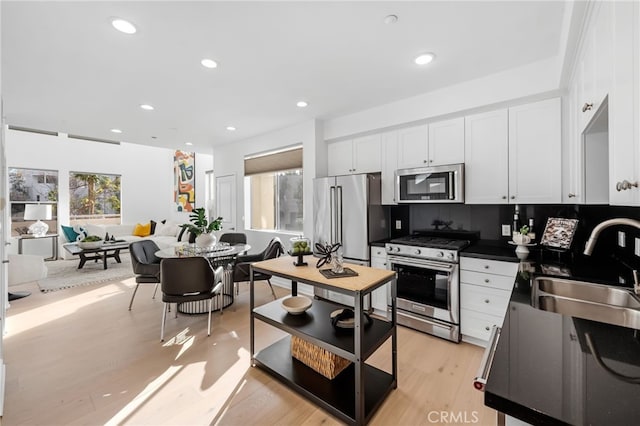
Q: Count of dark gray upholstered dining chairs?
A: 4